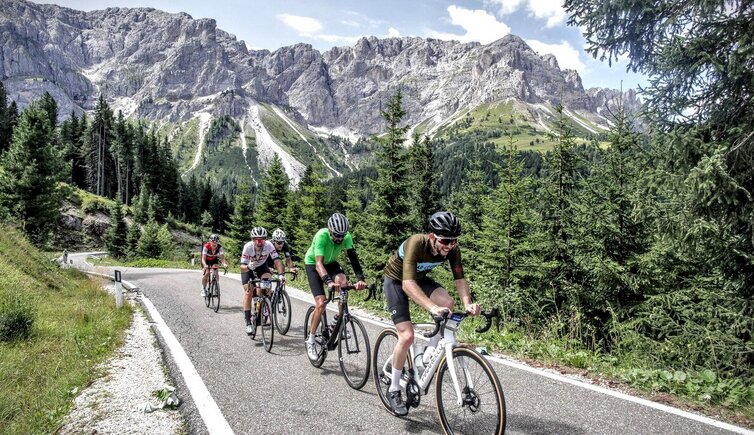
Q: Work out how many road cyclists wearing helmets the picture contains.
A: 5